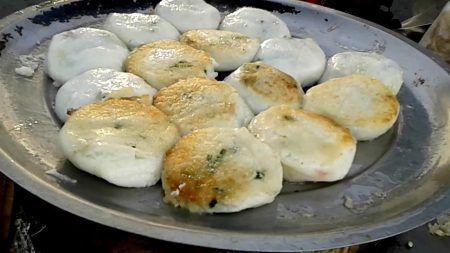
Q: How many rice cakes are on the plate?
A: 15